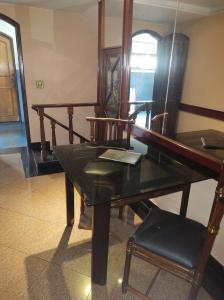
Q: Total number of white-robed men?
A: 0